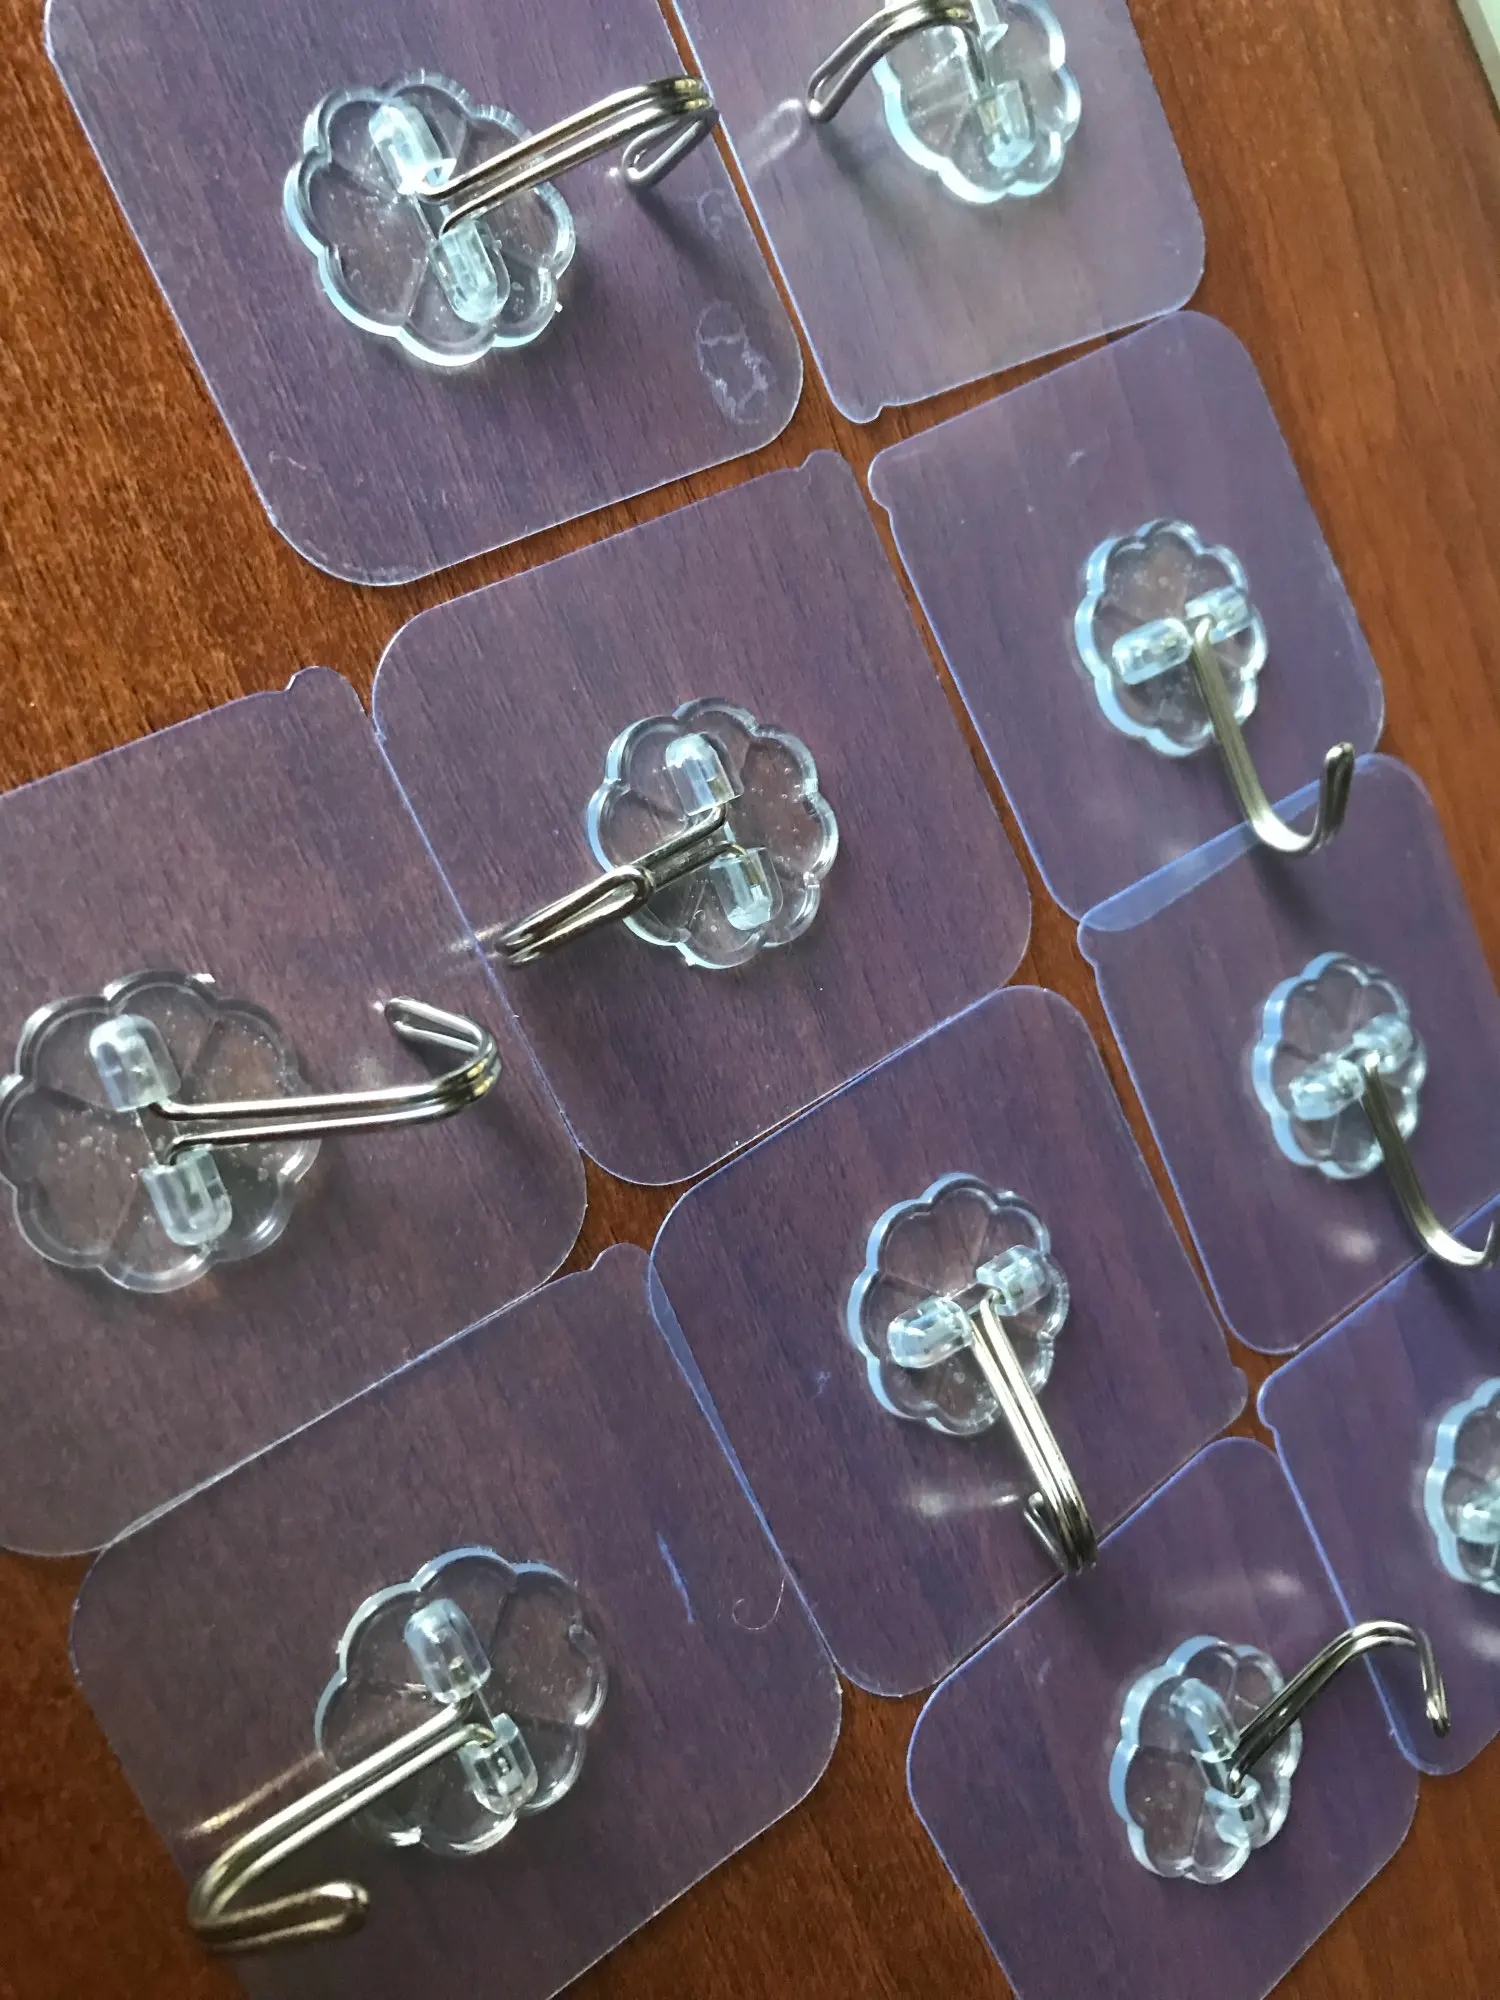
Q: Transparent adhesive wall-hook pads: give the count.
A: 10